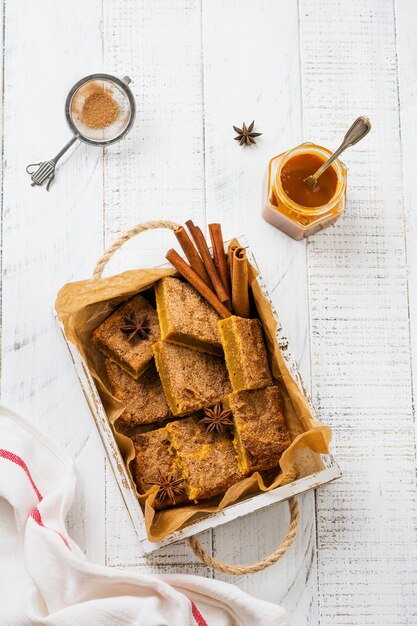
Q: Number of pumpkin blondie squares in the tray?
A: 8